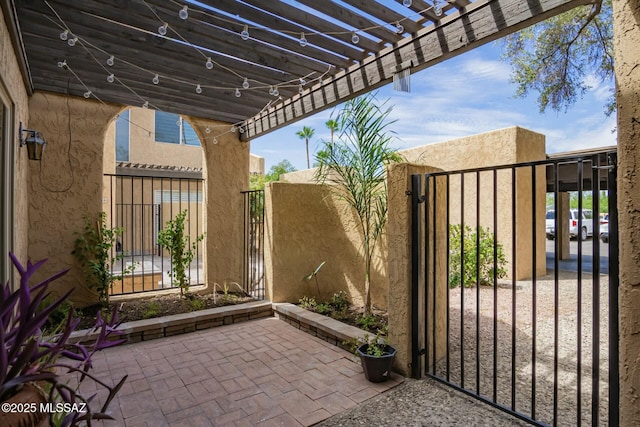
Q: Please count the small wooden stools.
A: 0